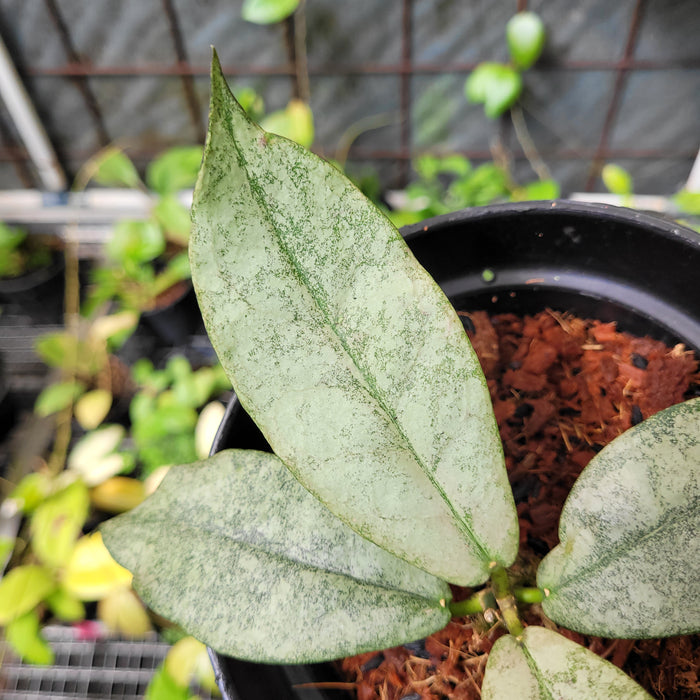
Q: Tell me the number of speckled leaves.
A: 4